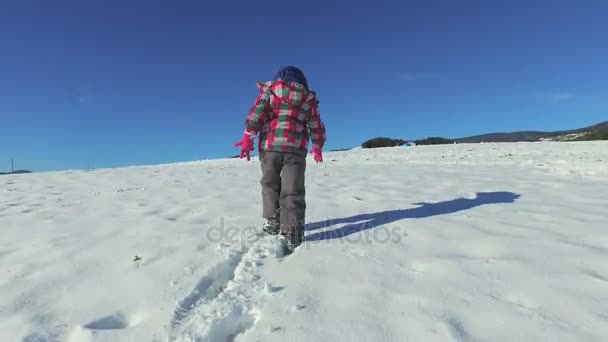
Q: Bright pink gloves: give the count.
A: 2